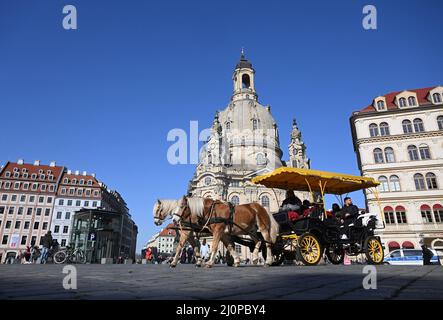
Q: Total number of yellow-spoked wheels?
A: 2